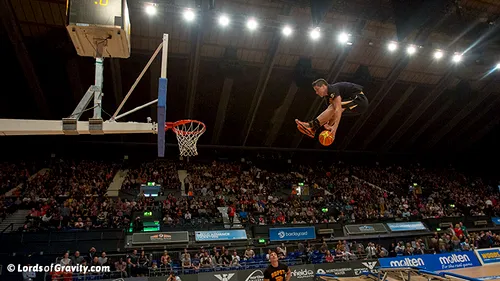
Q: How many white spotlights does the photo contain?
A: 12